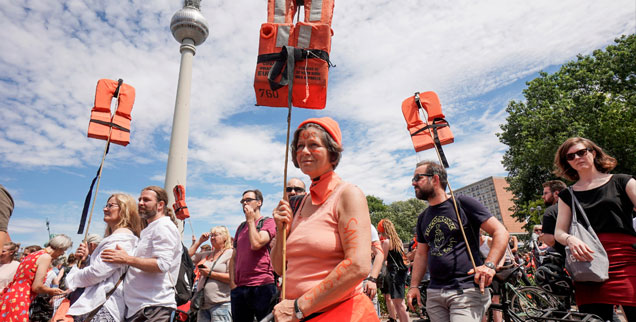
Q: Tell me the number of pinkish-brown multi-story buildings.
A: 1